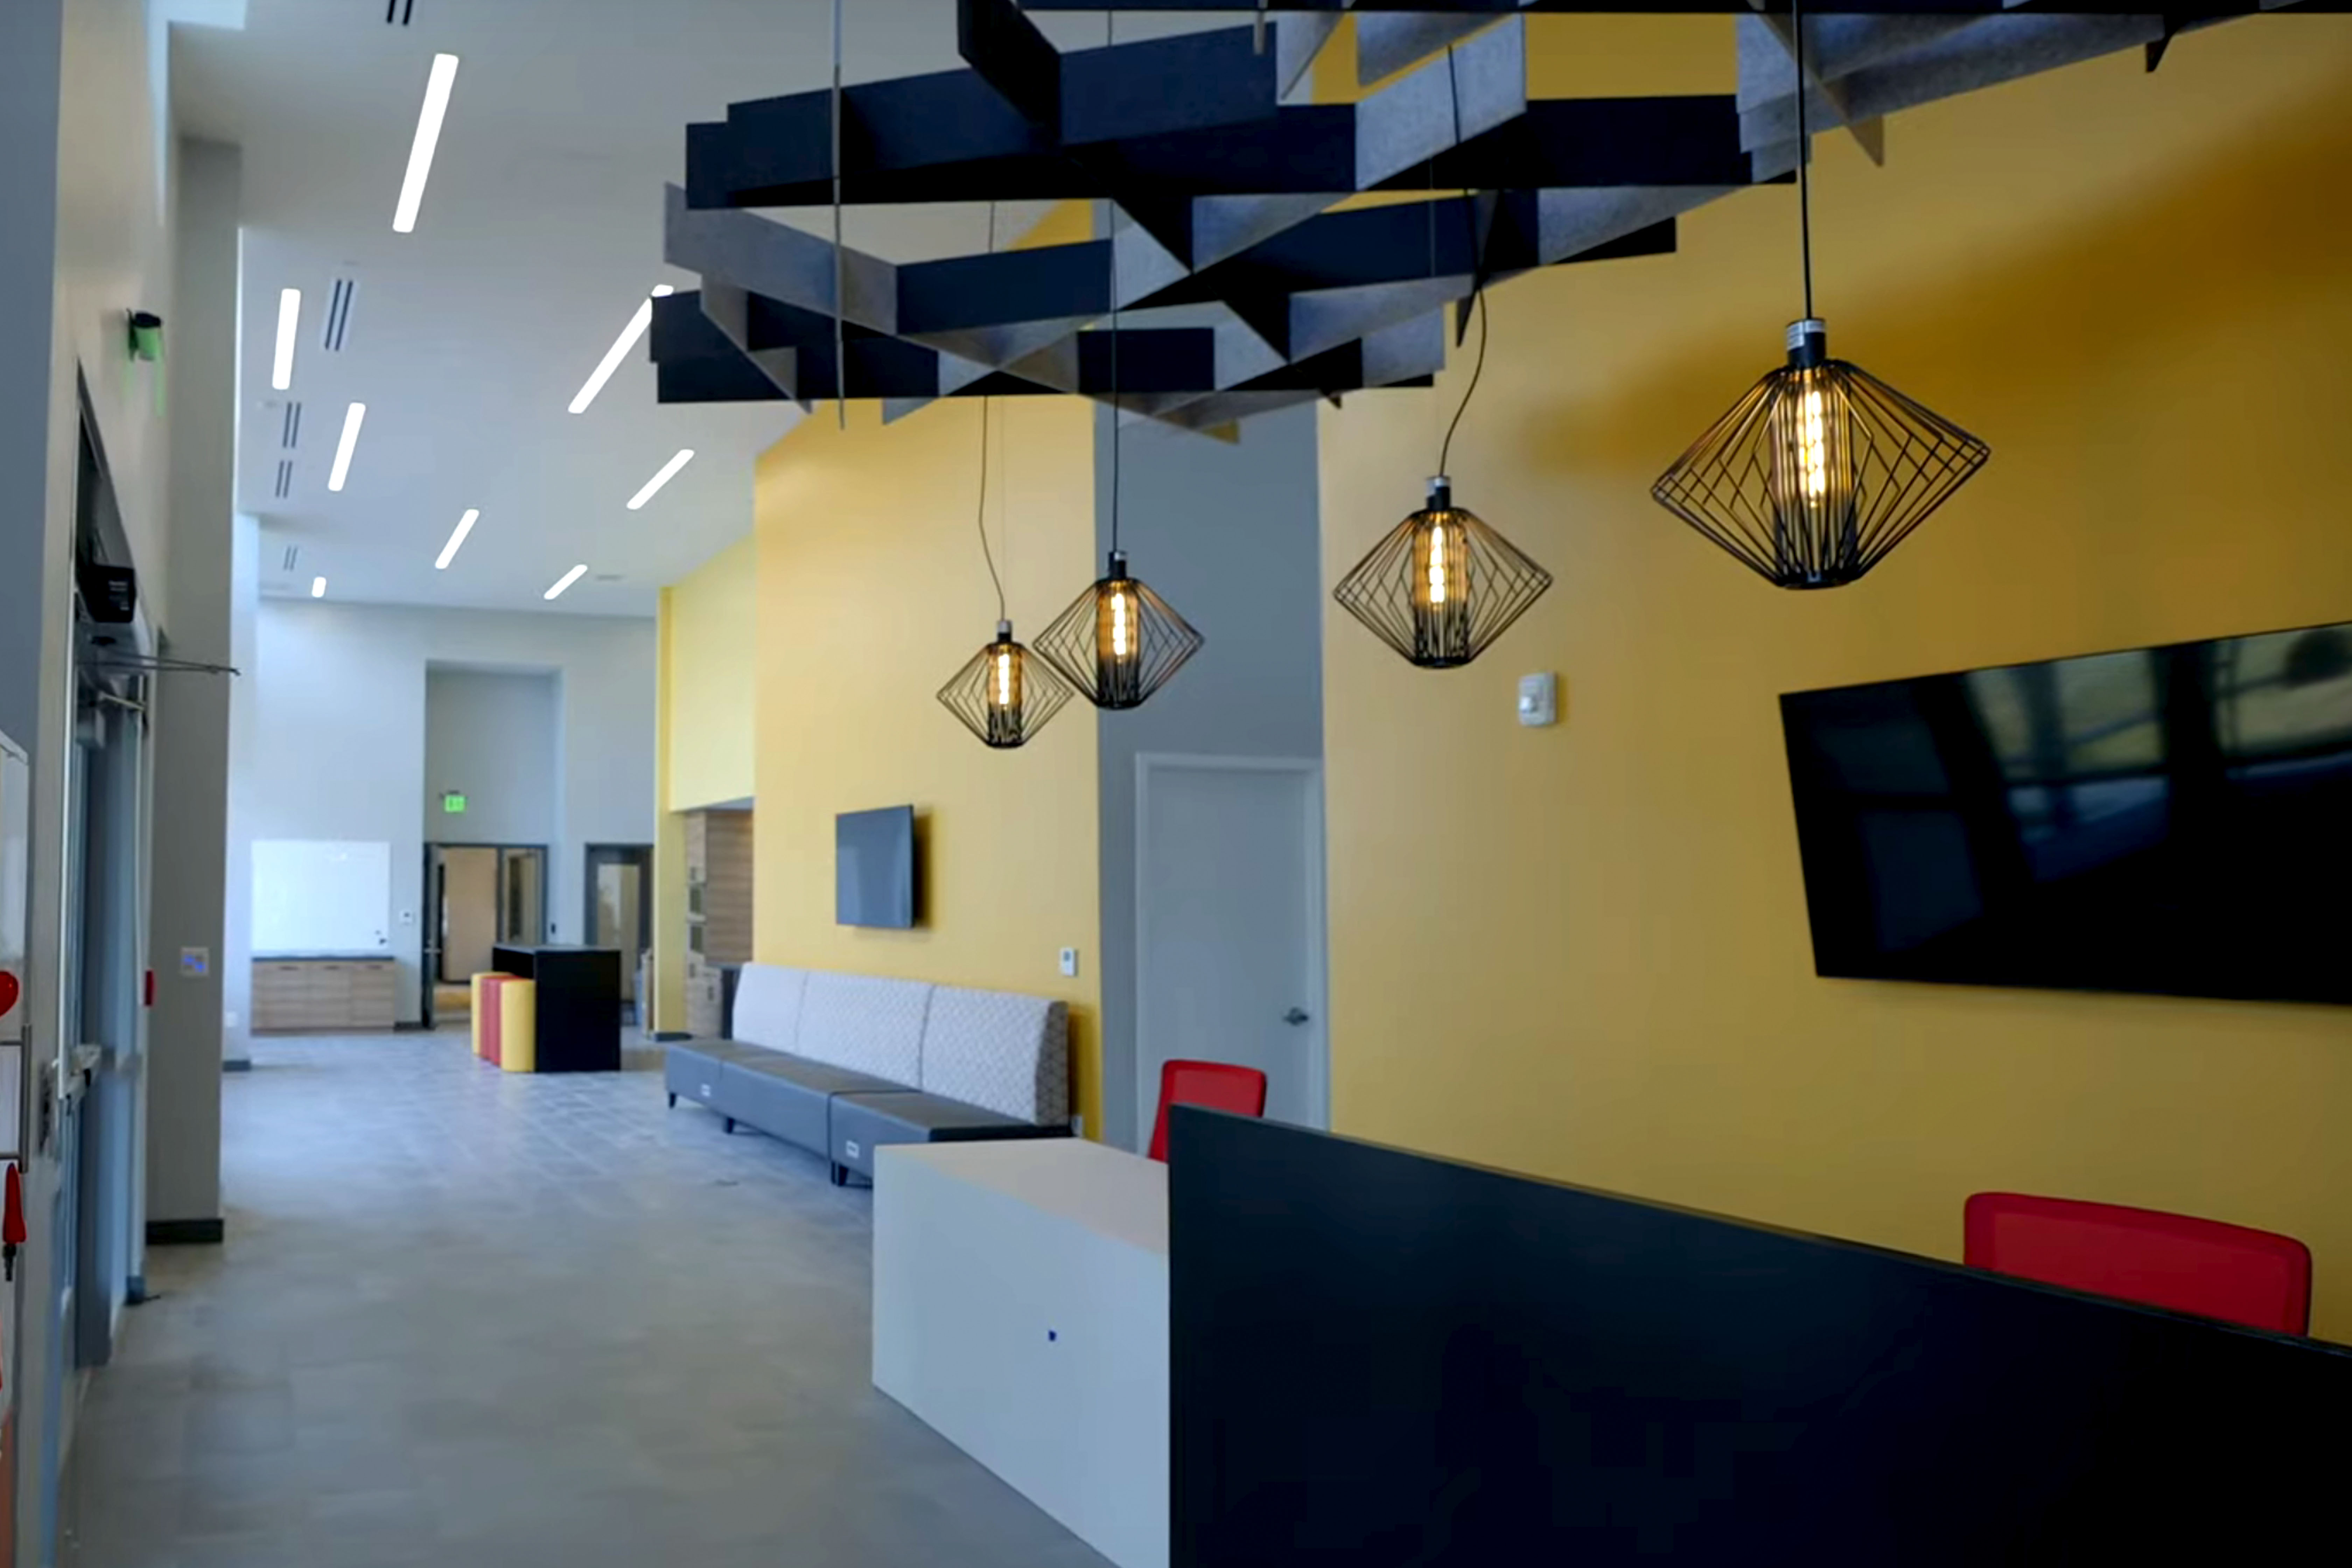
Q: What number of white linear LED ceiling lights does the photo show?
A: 8